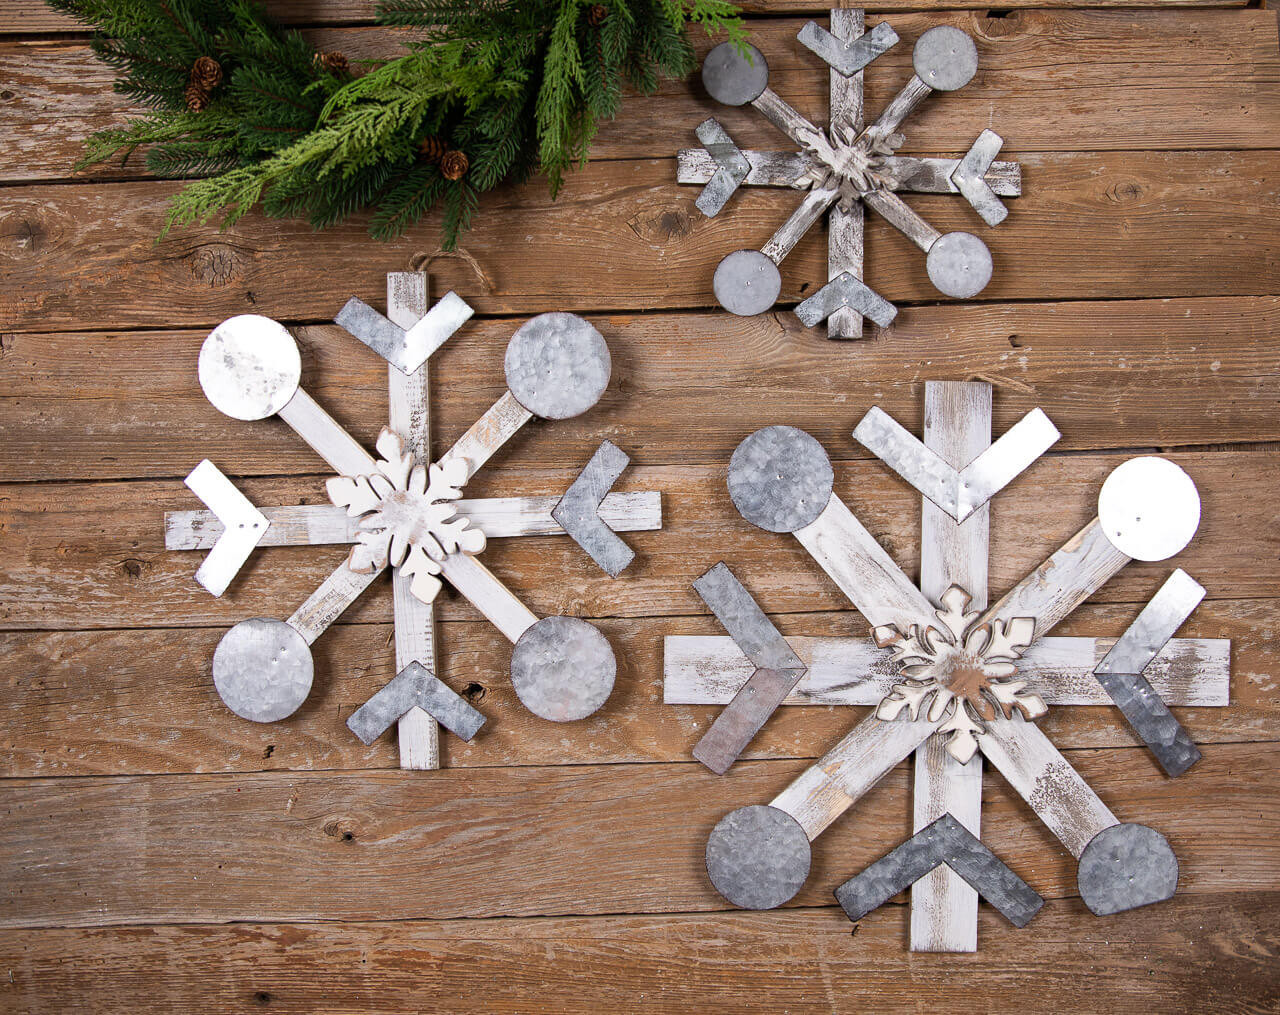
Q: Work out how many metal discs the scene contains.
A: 12